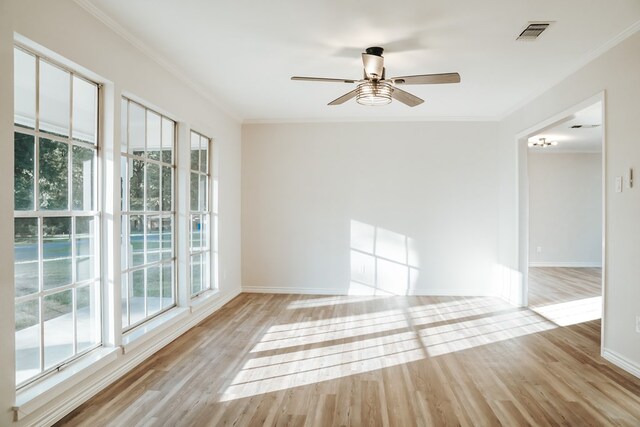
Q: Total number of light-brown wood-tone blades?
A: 5